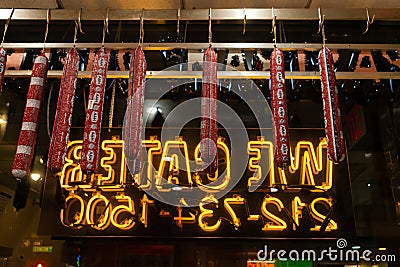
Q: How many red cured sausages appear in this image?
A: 8